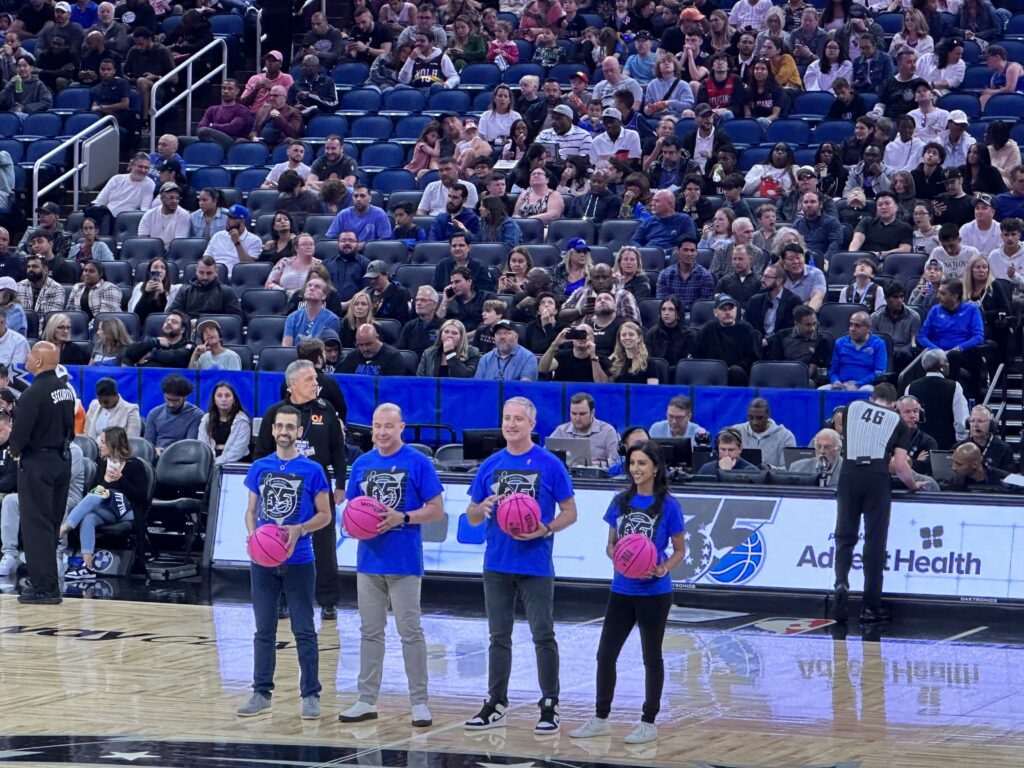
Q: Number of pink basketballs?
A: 4